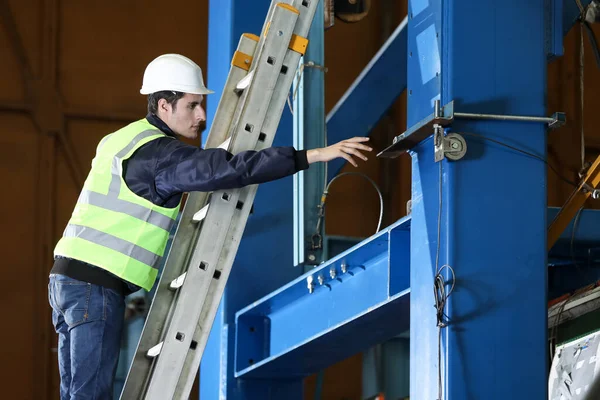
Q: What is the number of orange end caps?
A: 2